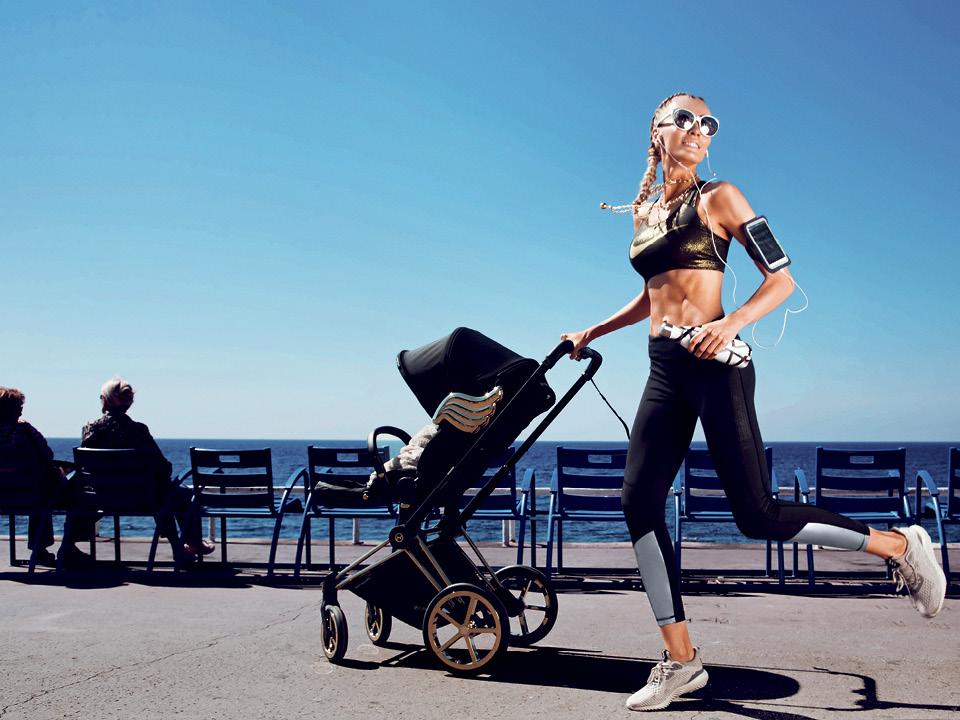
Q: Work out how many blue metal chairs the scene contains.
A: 9